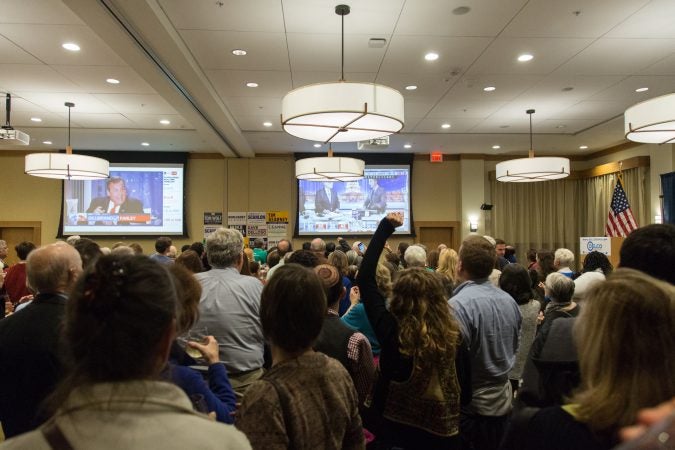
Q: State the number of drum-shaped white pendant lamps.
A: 5